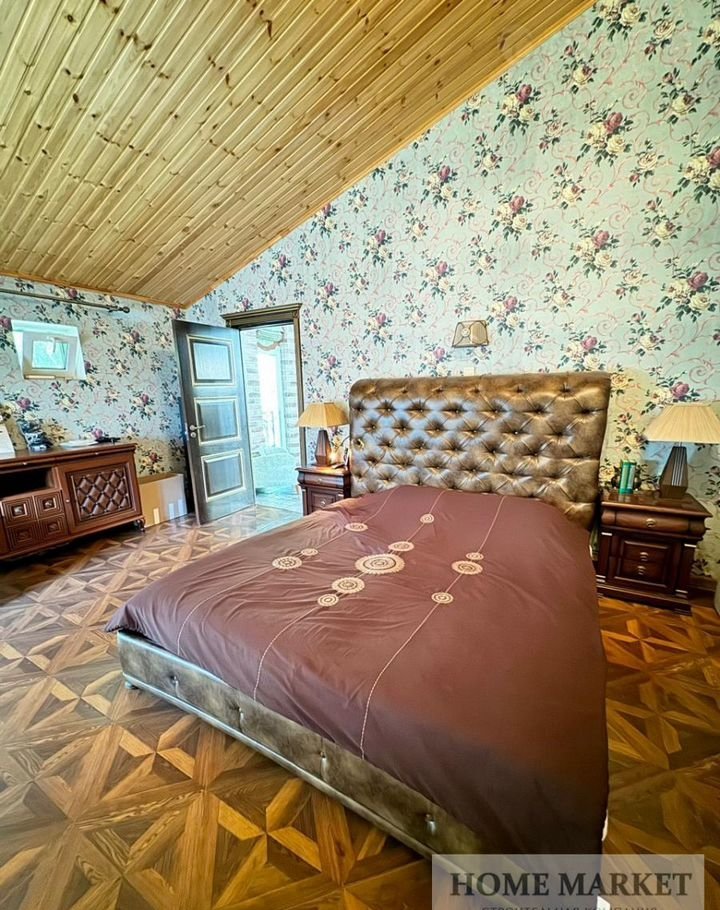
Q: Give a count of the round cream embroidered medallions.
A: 11